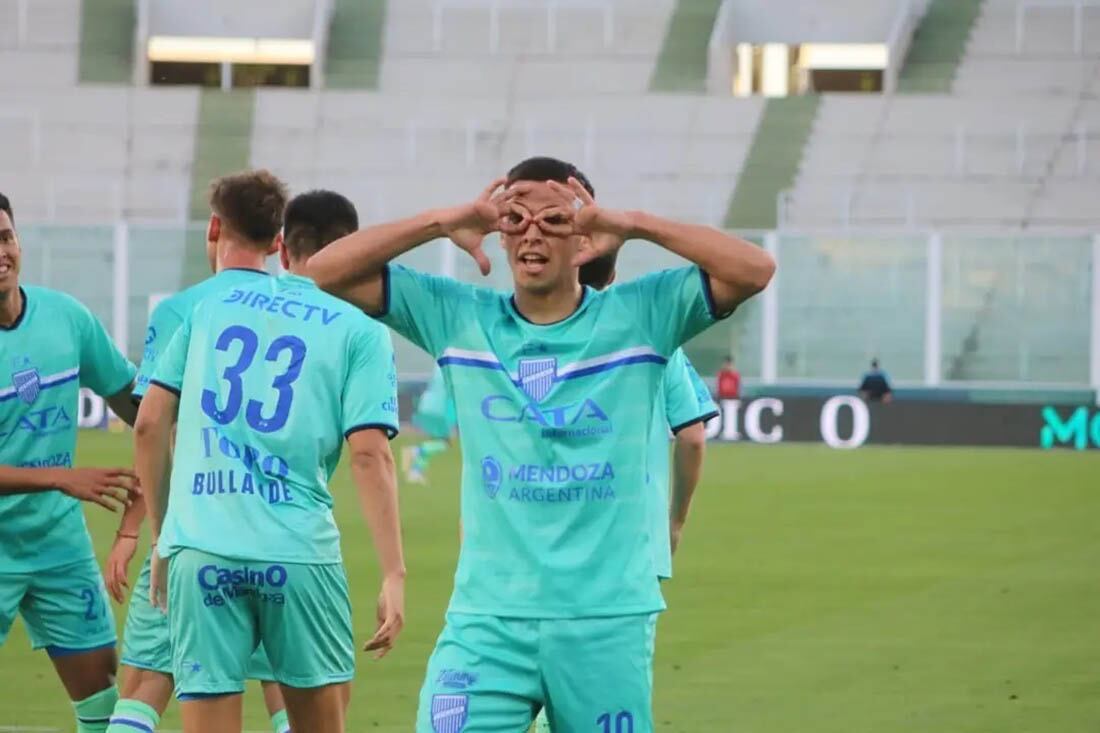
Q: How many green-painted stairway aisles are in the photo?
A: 6